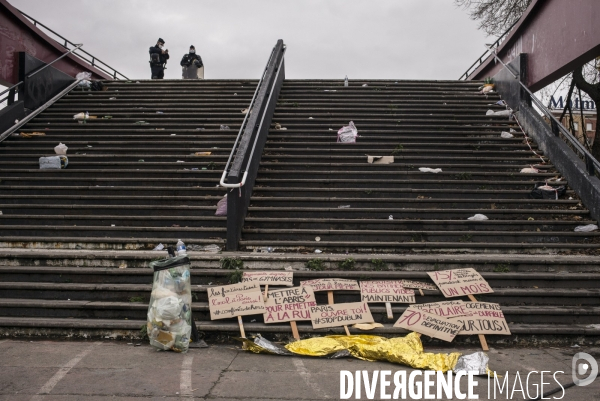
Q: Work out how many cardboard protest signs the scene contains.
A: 11